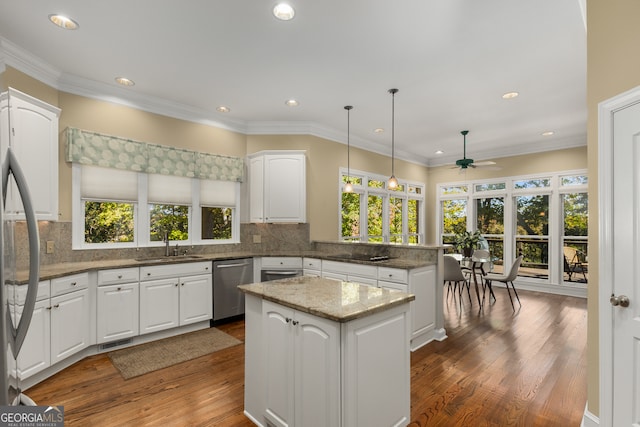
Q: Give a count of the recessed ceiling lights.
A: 9